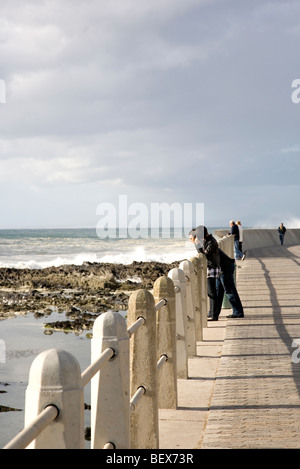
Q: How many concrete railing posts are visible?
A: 8